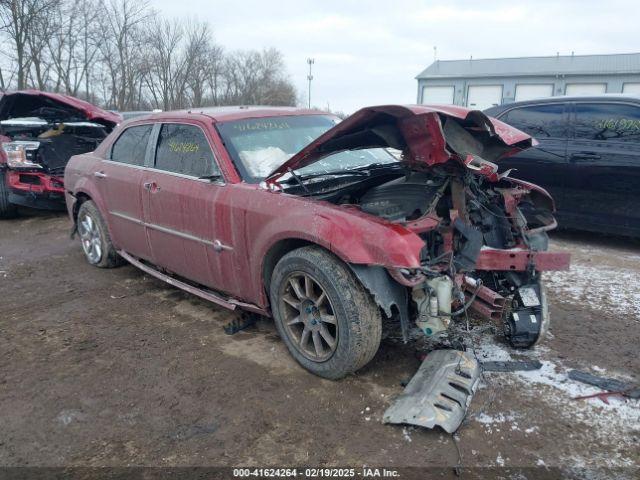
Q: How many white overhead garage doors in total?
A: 5